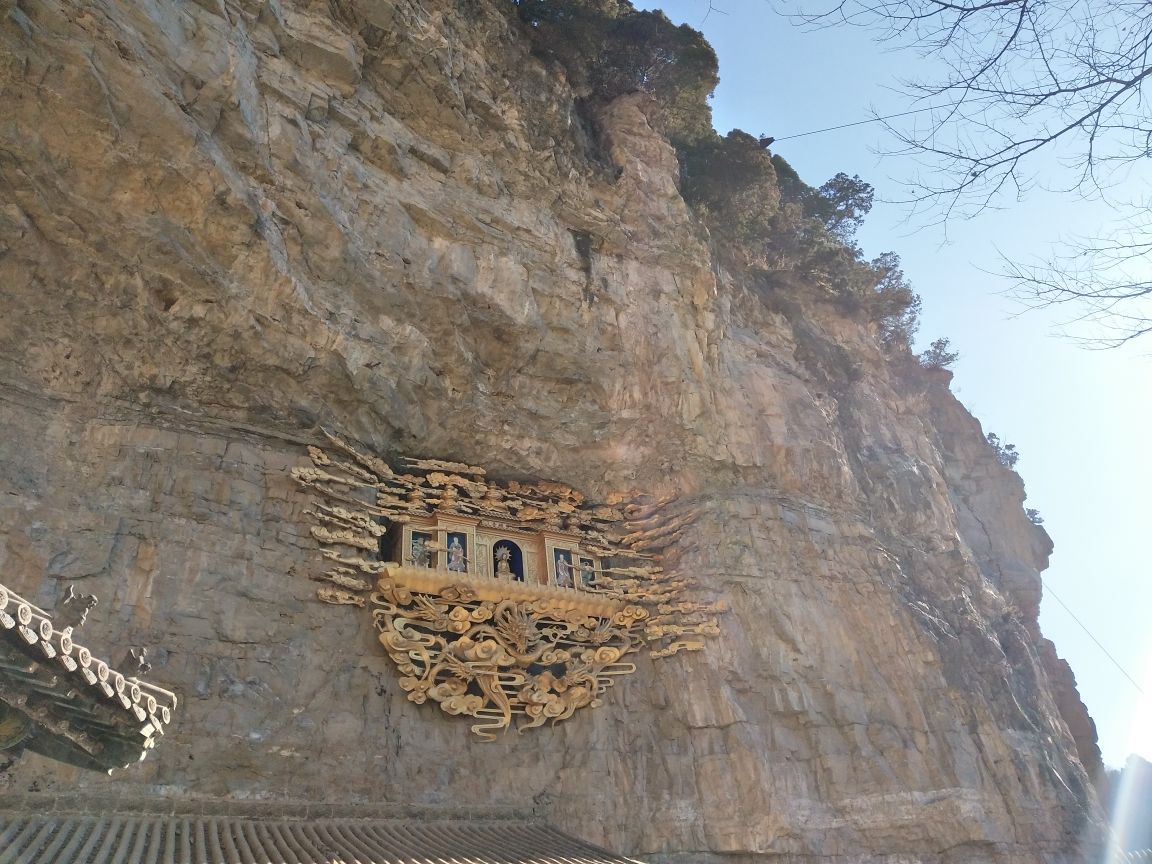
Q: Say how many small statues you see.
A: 5